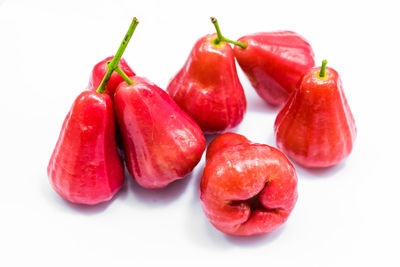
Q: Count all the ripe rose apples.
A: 7